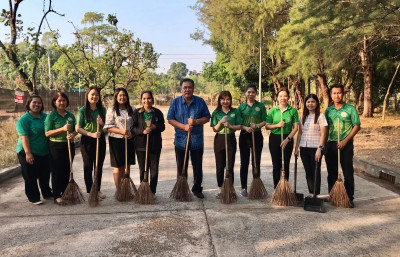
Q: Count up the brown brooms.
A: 9